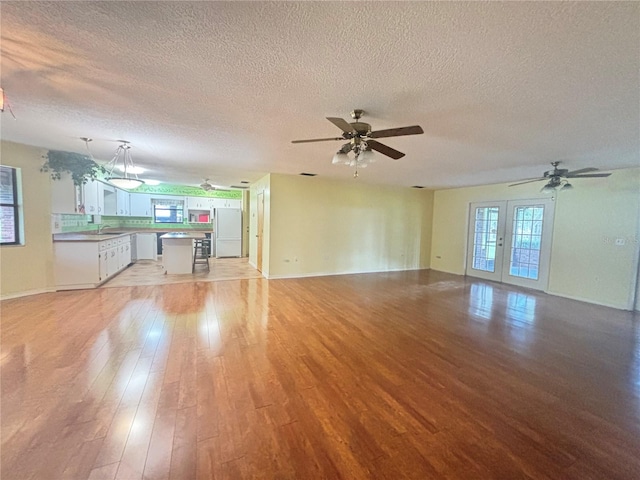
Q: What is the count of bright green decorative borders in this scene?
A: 1